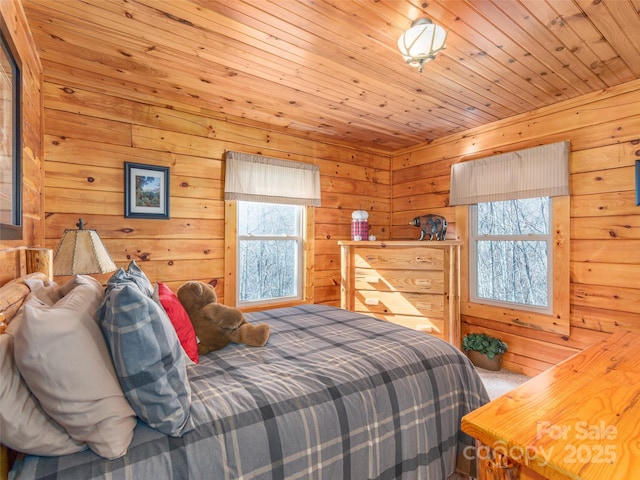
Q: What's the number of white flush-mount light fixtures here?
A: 1